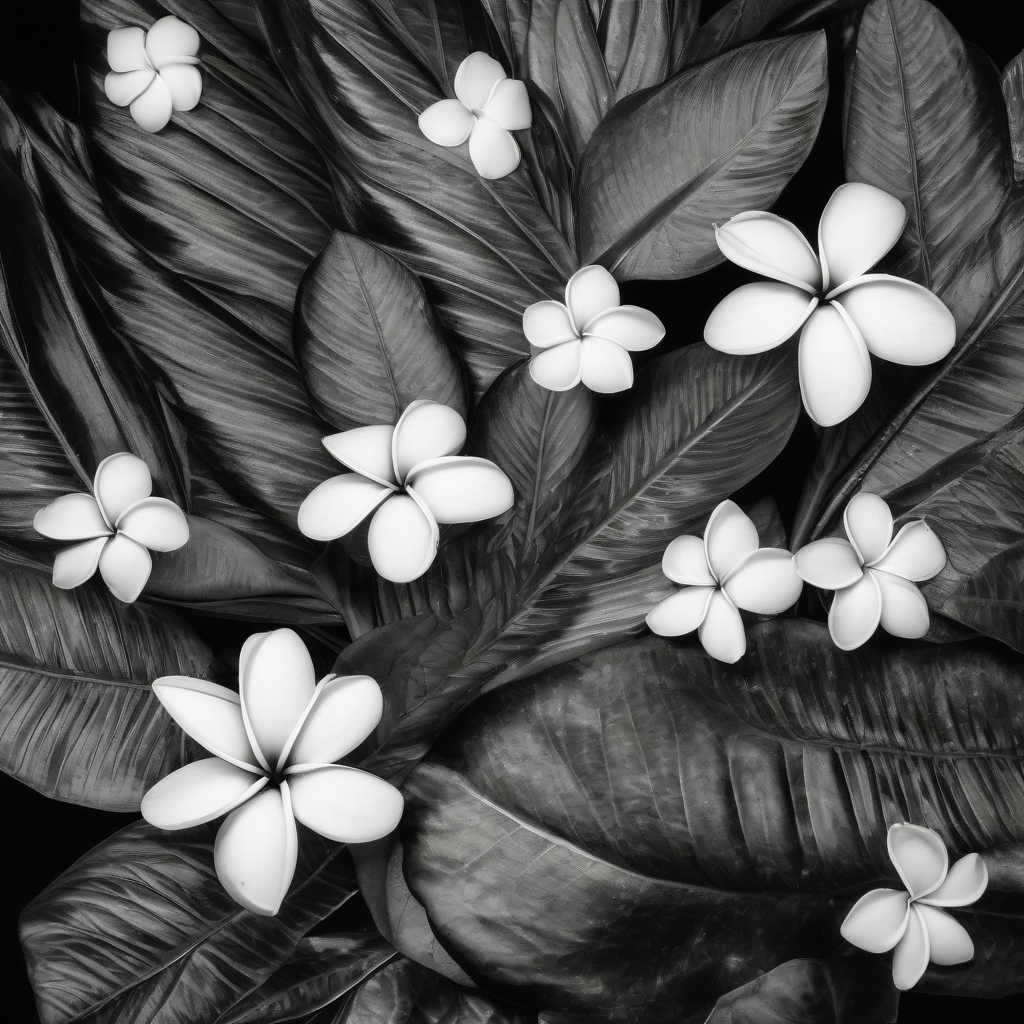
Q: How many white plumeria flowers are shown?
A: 10